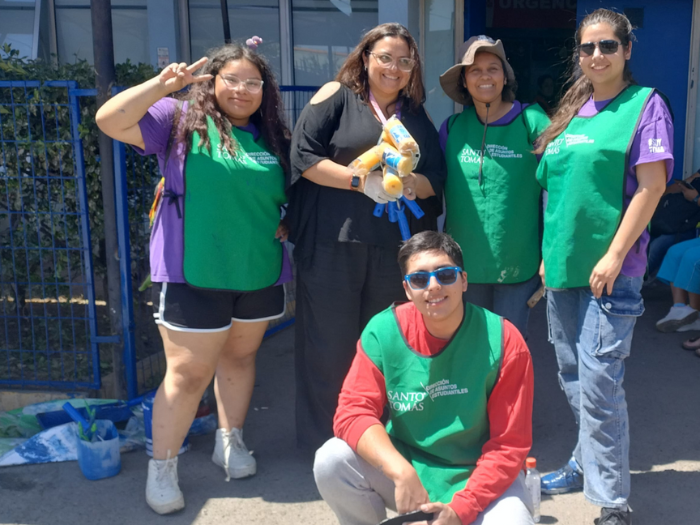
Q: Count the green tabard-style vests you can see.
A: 4